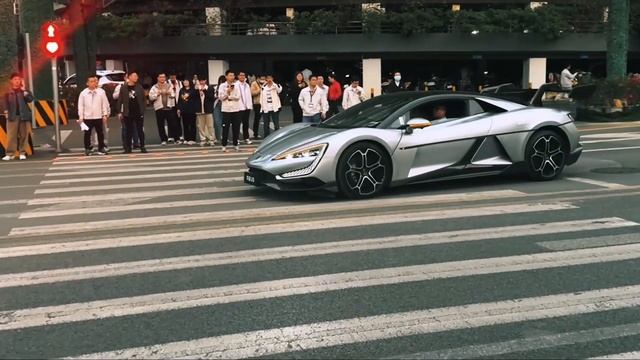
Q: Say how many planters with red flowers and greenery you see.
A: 1